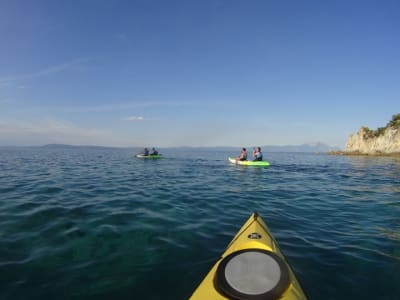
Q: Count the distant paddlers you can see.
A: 4